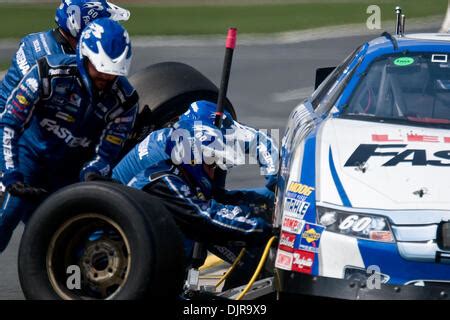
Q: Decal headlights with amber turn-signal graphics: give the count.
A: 1